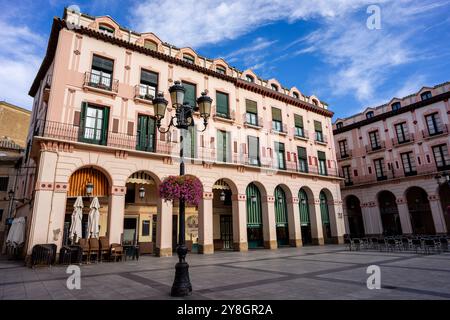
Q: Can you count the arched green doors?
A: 4